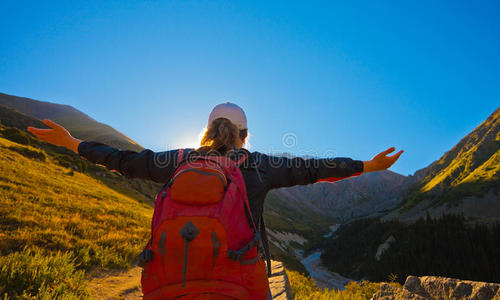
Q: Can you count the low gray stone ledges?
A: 1